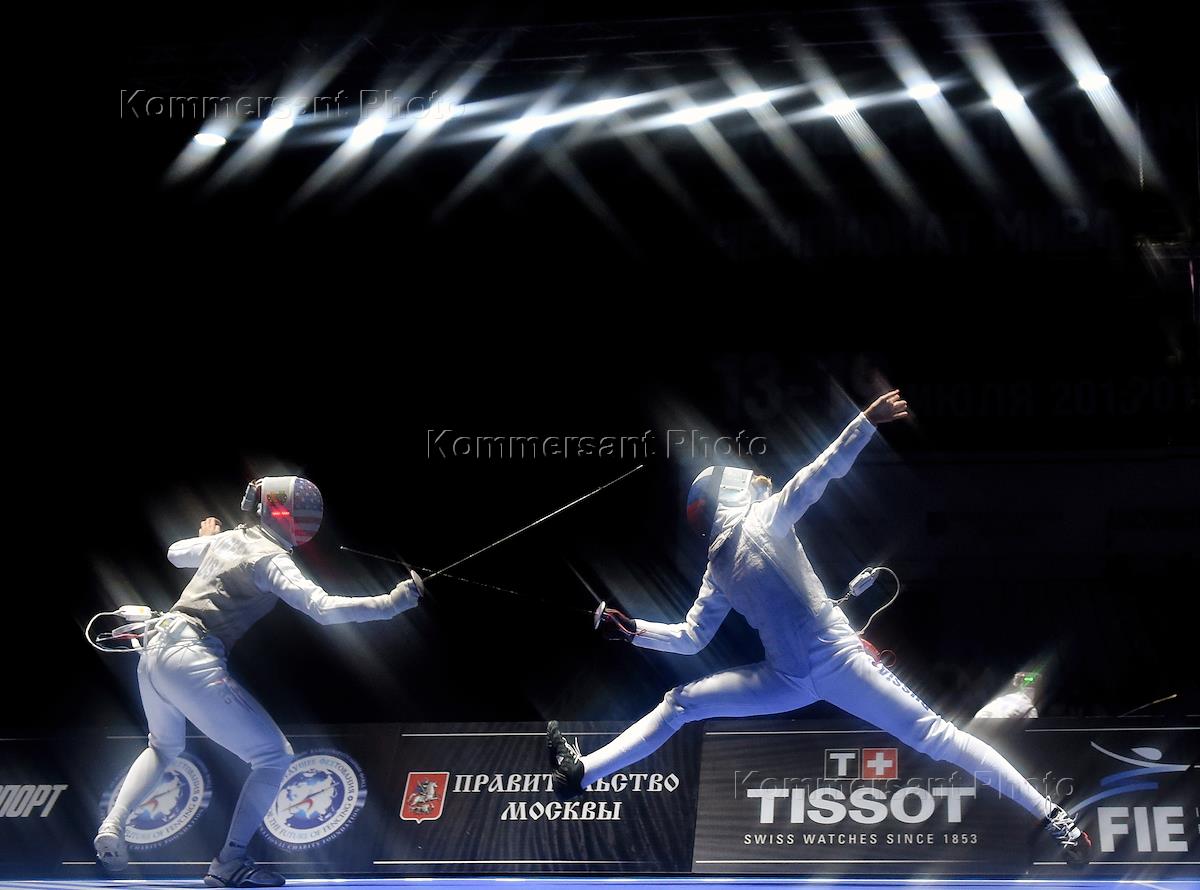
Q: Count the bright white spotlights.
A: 12